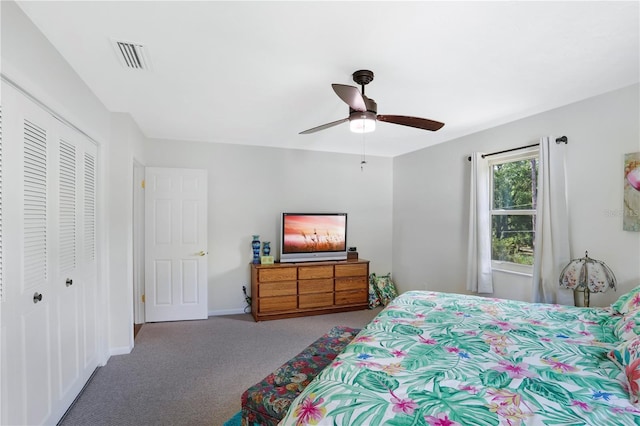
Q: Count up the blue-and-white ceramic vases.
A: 2